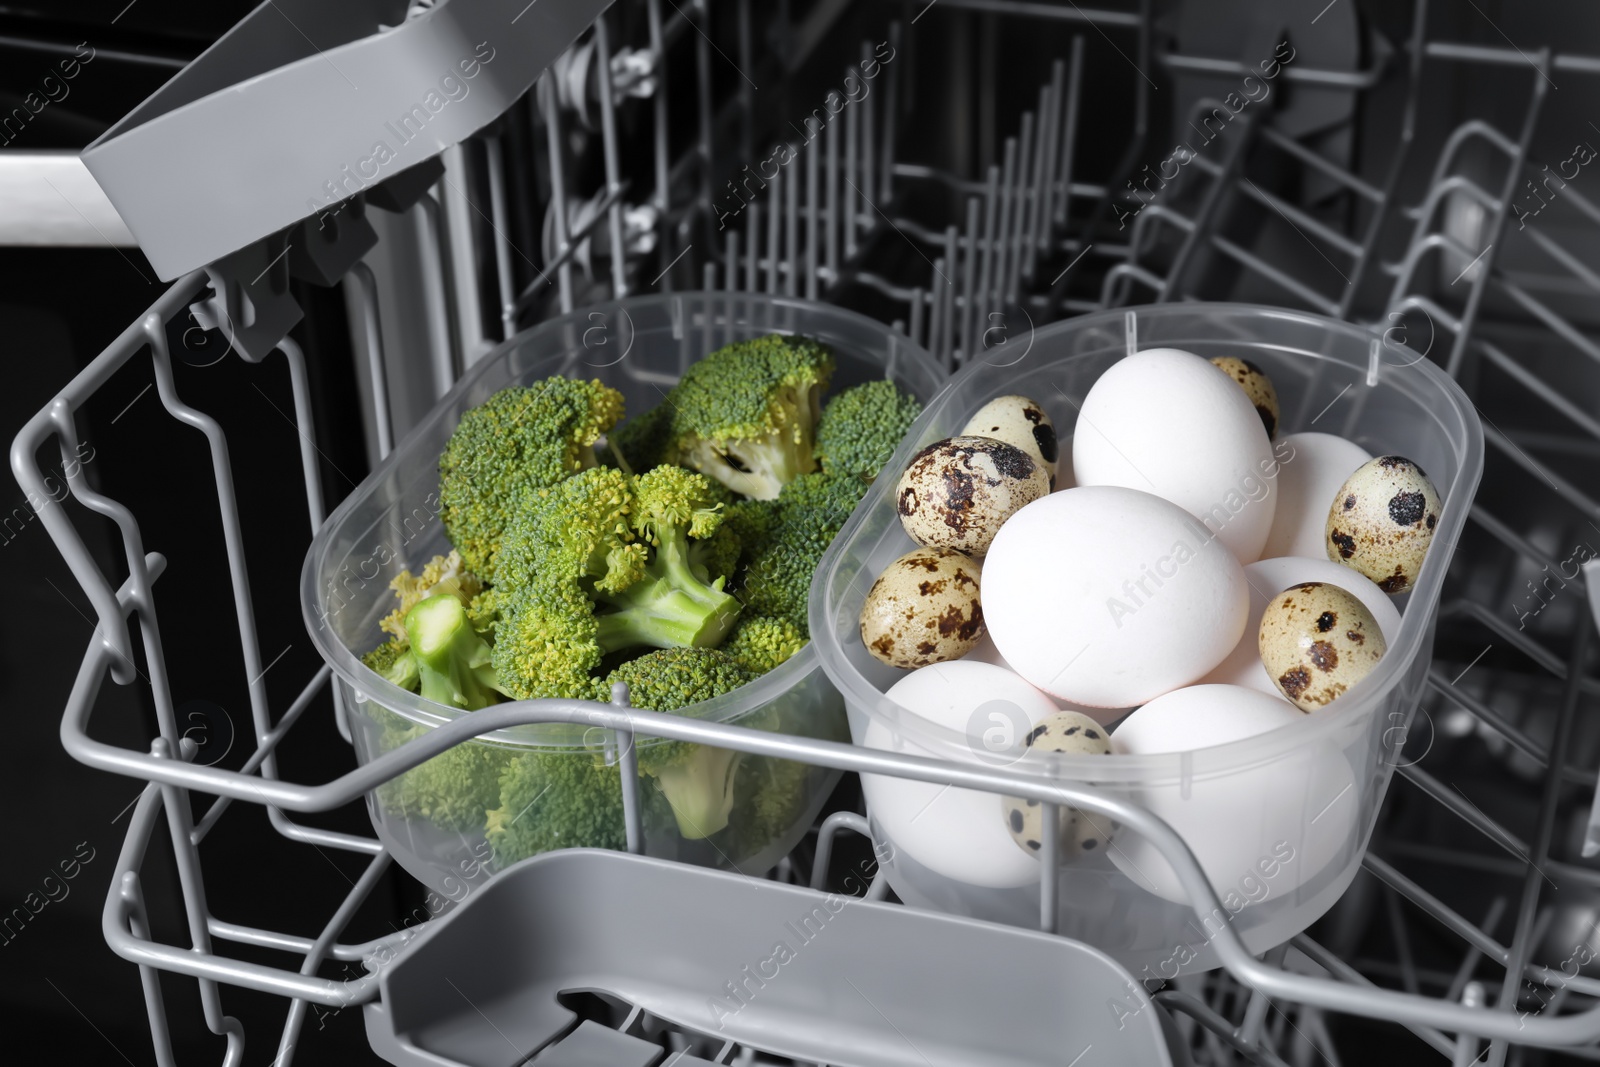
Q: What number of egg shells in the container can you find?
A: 13